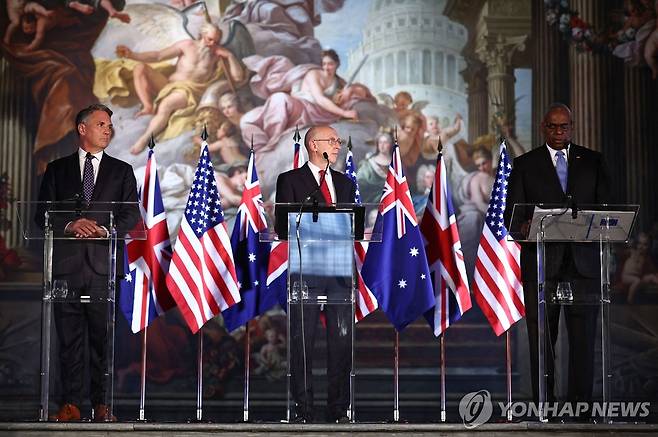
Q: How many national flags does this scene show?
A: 9